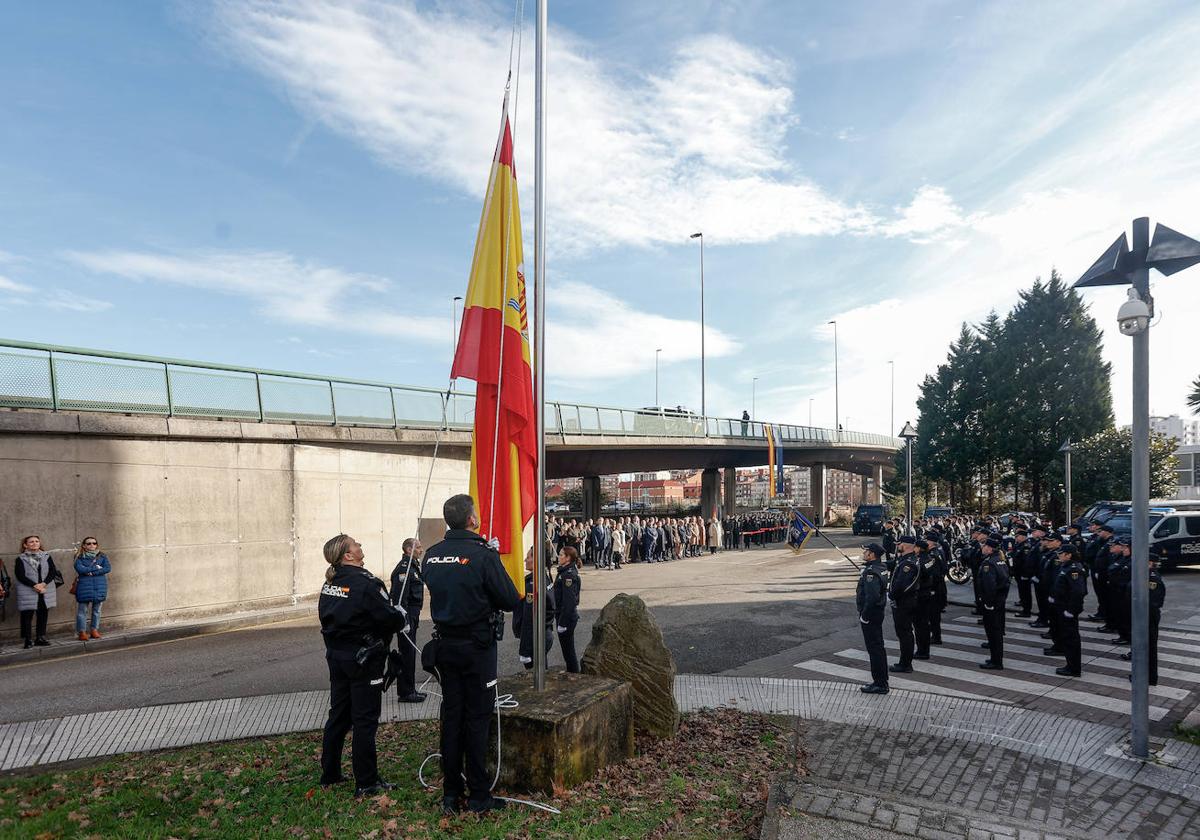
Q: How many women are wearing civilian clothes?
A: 2